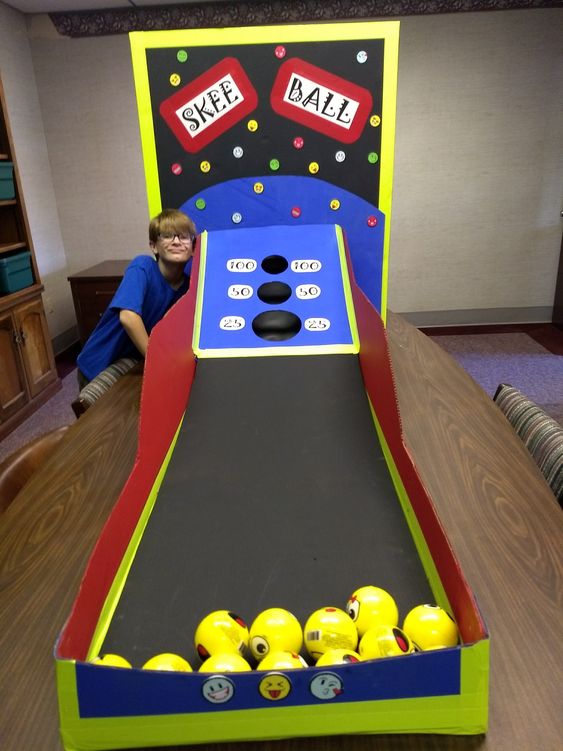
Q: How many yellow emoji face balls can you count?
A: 11